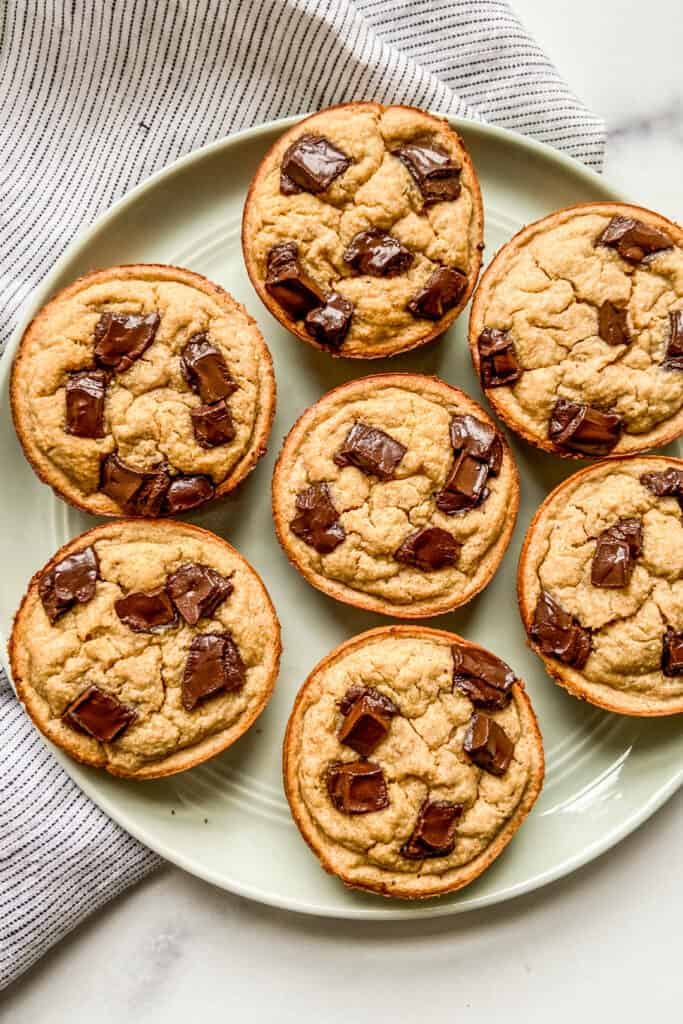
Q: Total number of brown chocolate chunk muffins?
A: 7